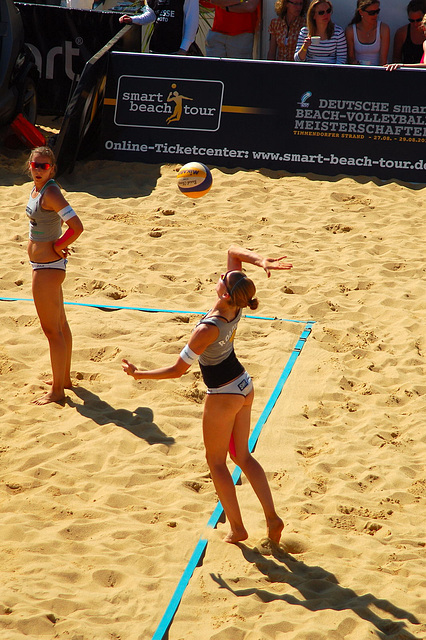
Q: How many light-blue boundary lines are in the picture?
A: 2